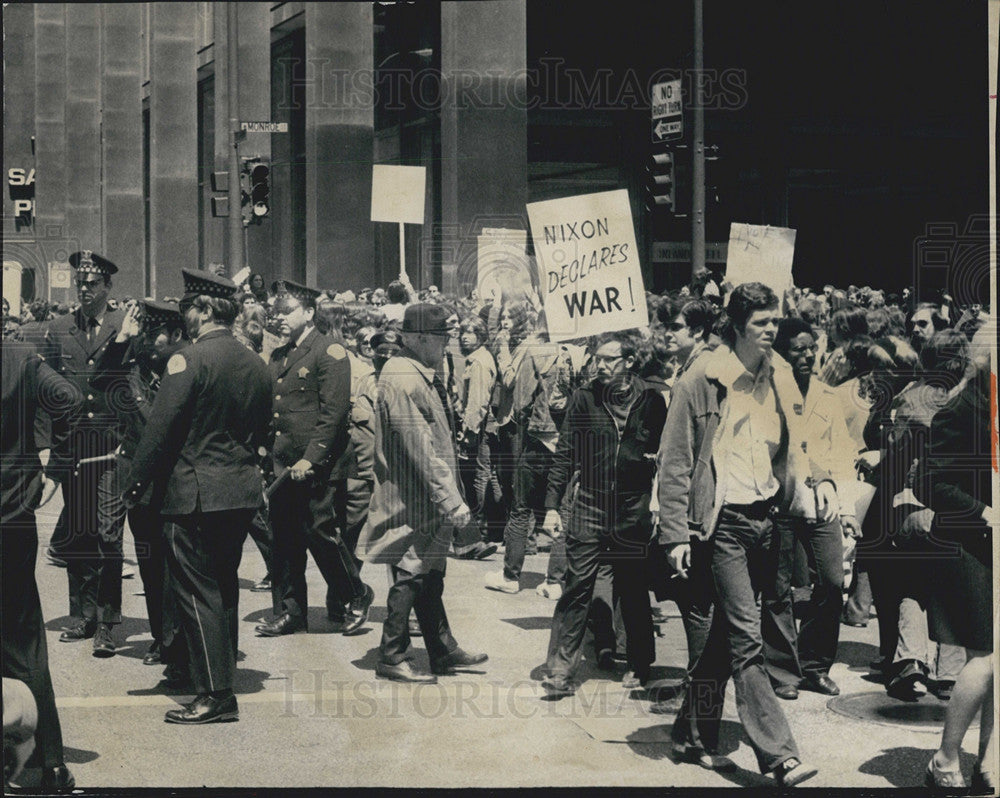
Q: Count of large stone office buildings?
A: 1